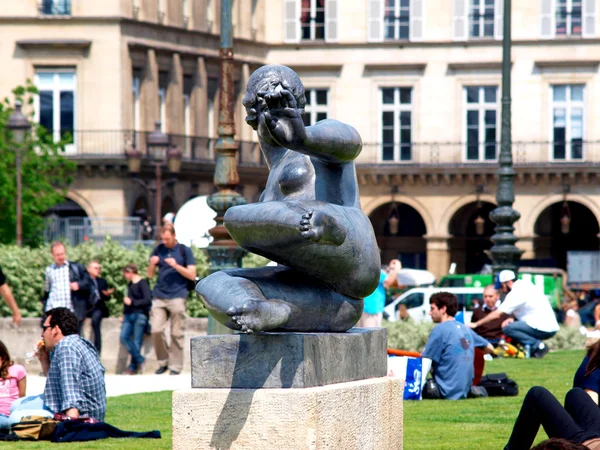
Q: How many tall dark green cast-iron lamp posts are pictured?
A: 2